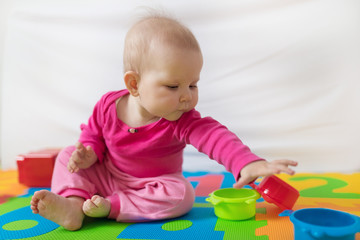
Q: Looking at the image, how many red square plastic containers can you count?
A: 1